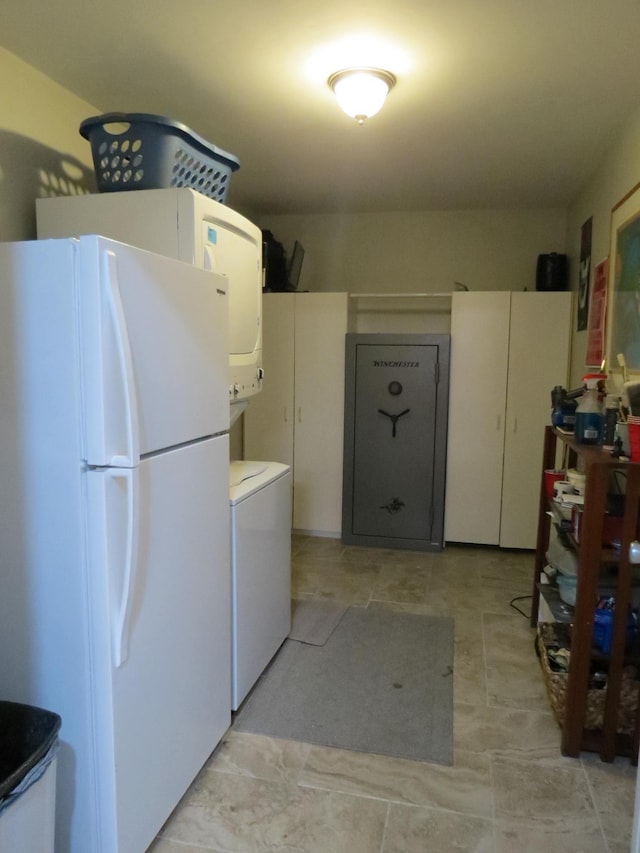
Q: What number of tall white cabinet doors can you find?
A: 4